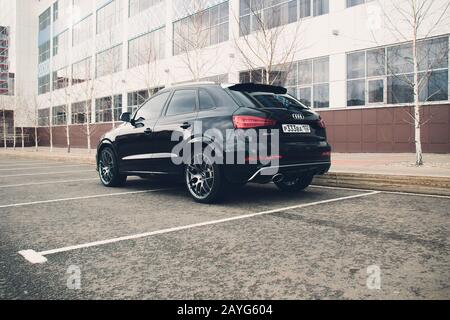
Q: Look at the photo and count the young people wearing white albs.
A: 0